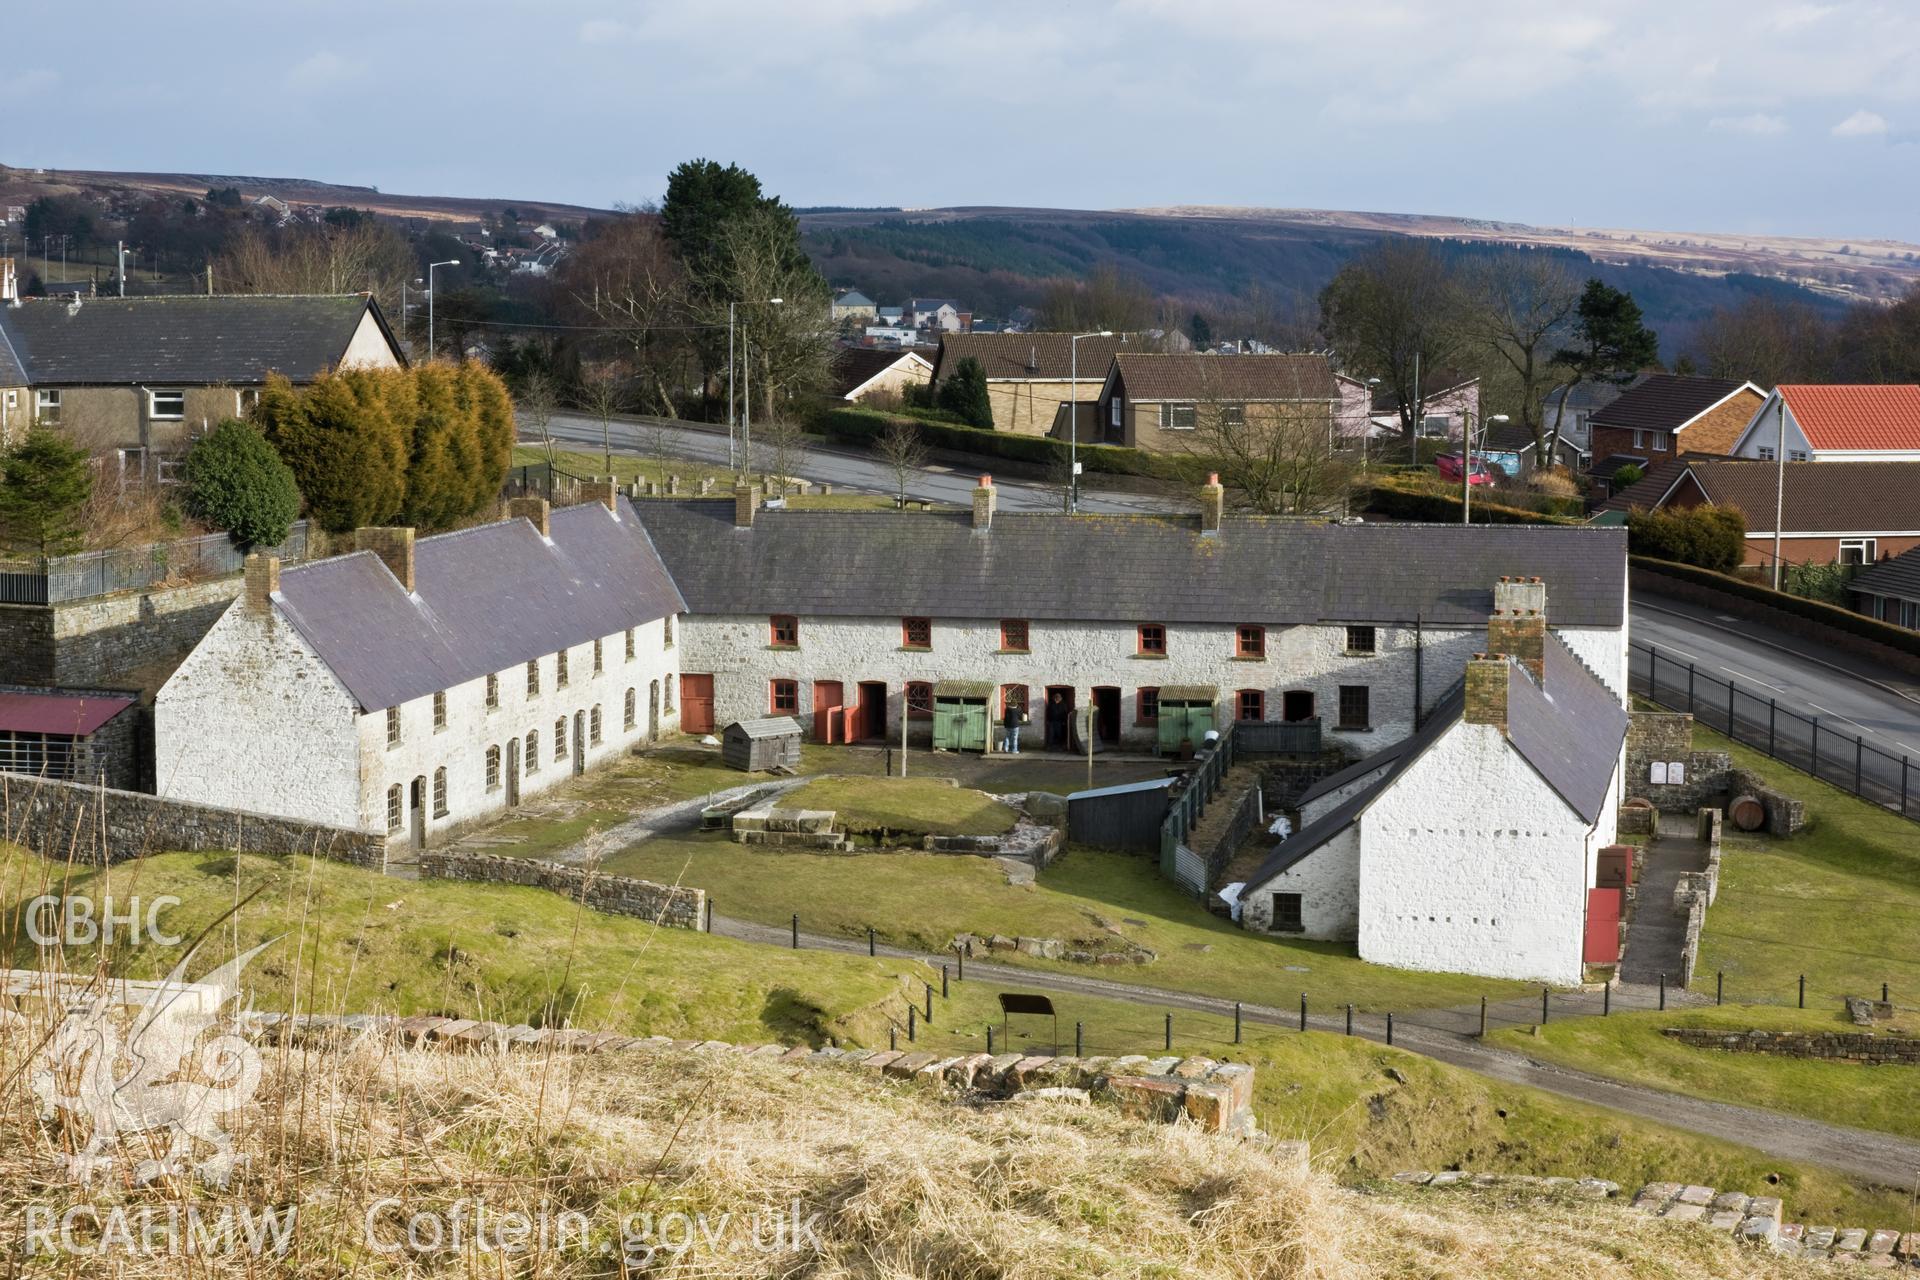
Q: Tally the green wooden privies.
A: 2